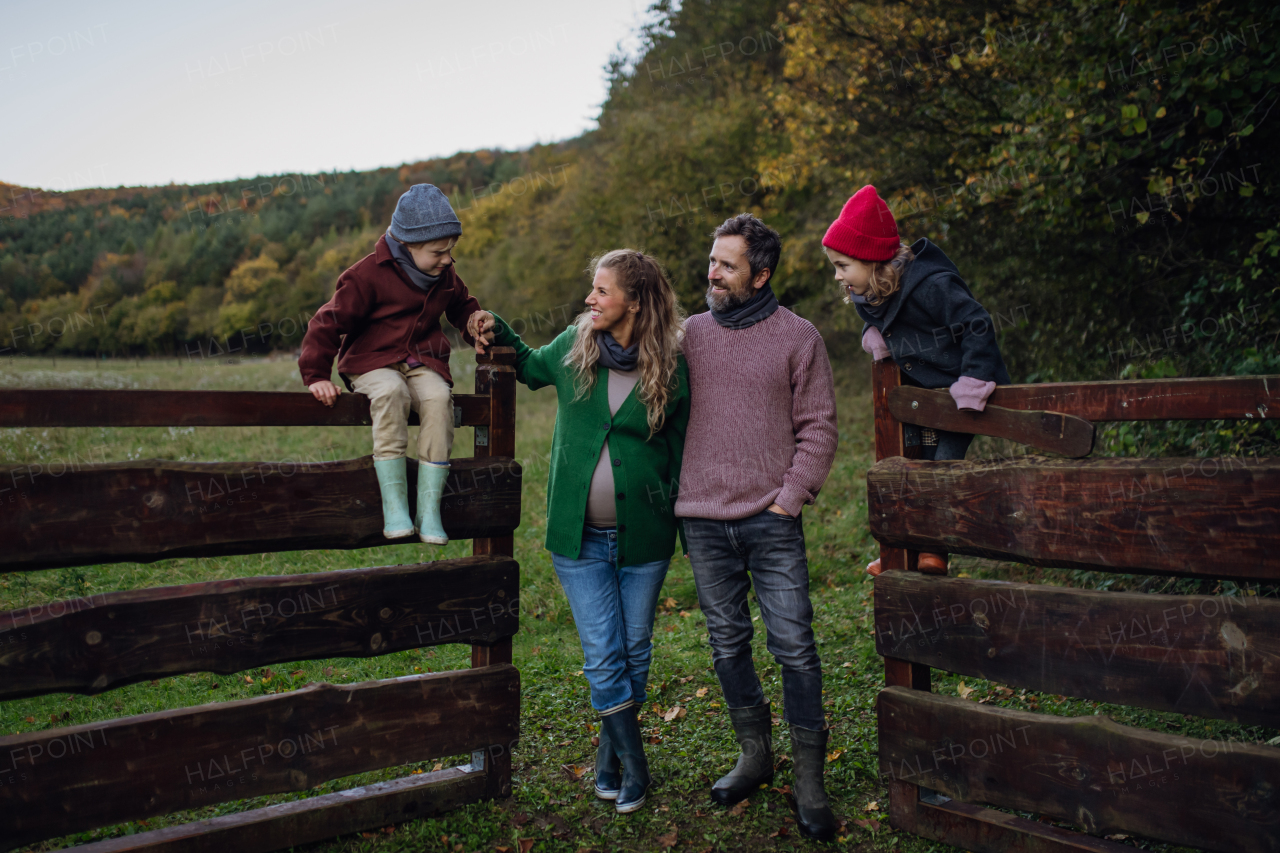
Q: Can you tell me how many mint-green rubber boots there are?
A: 2